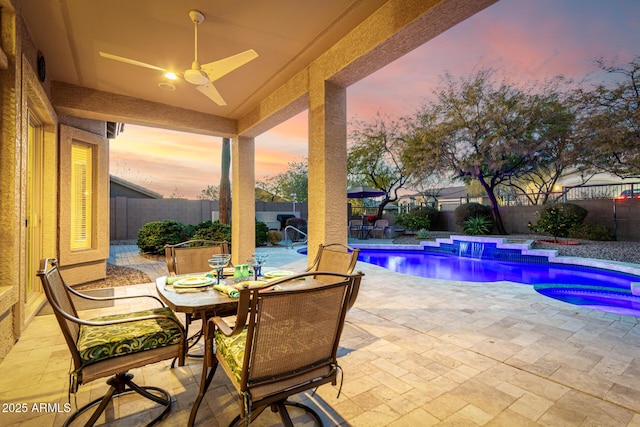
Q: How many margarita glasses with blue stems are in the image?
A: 4